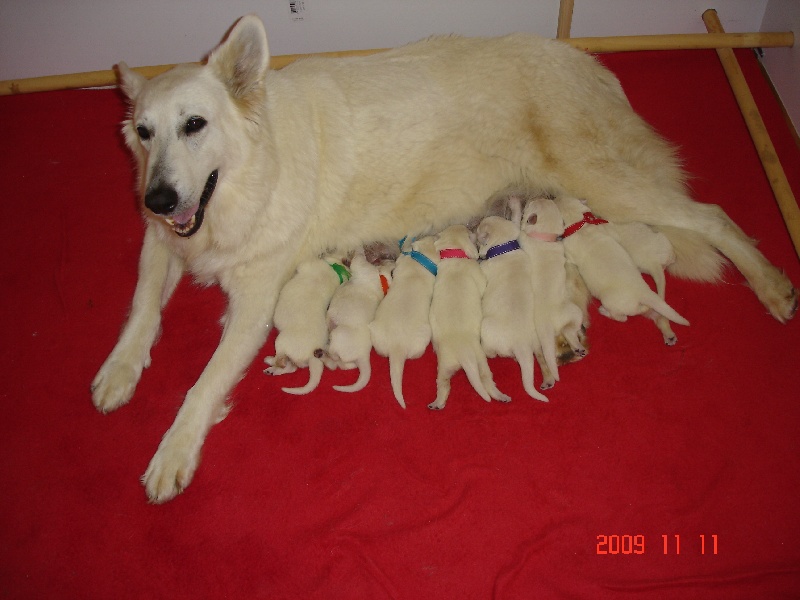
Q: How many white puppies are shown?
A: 8